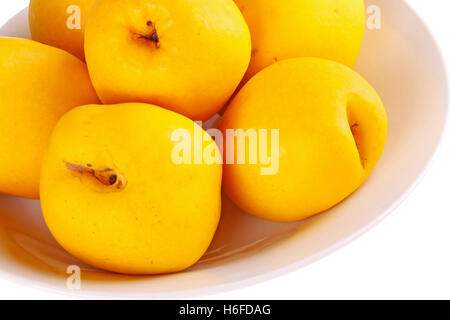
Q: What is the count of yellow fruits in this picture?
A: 6